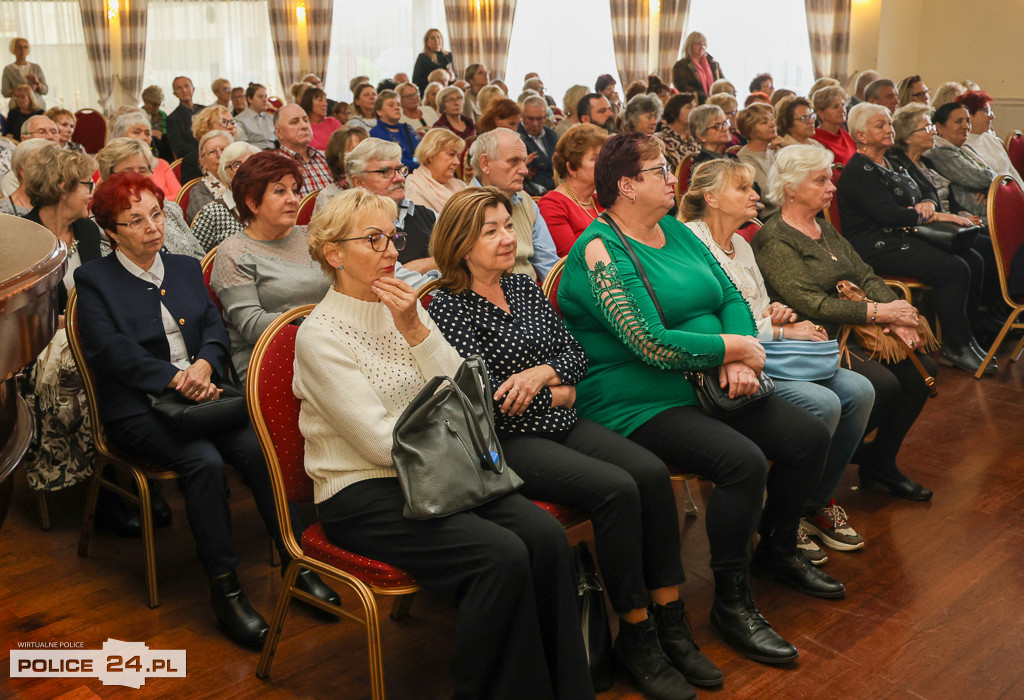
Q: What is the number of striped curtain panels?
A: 9